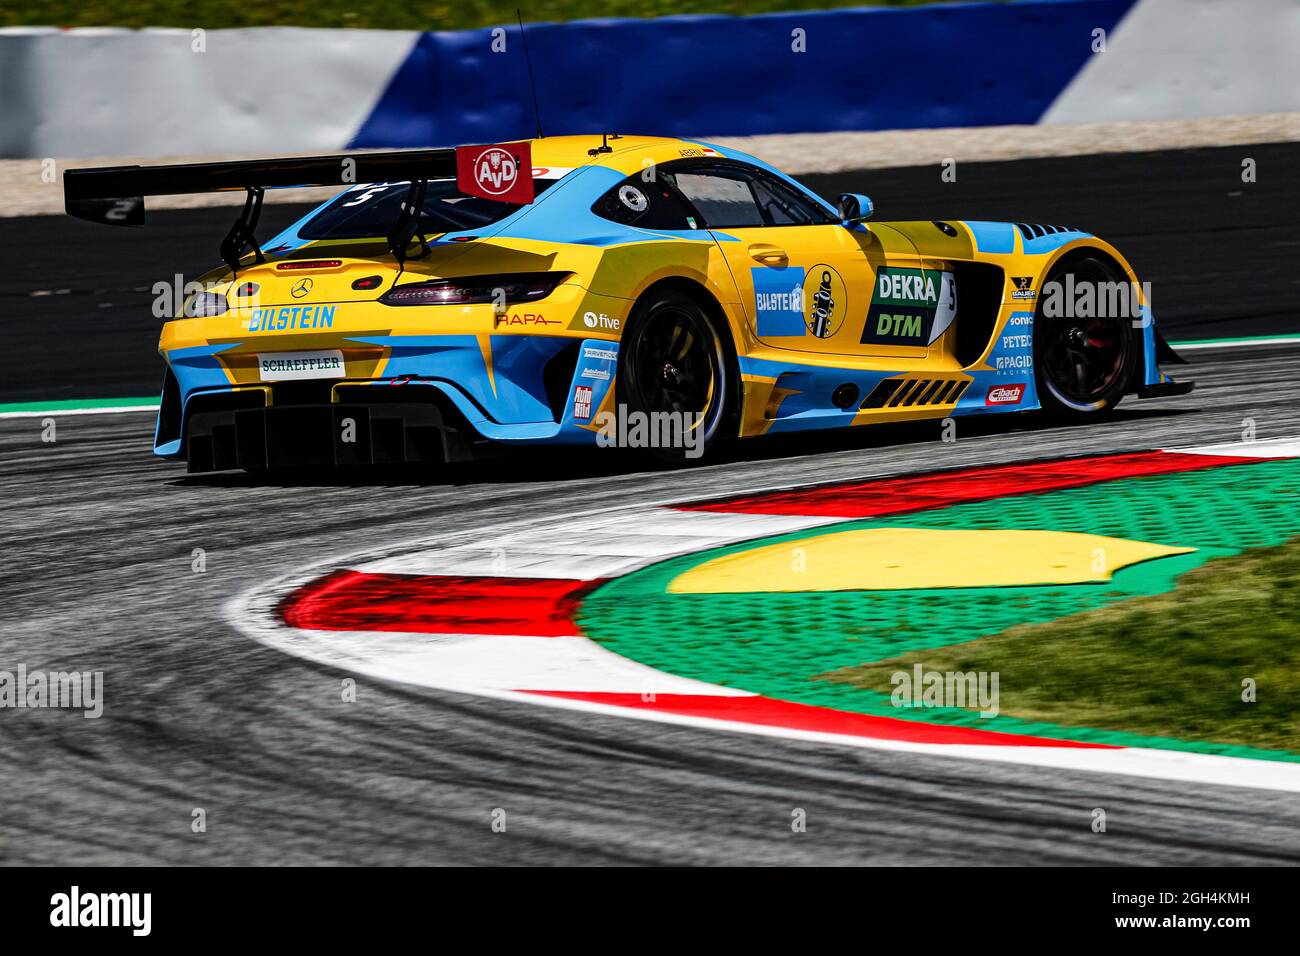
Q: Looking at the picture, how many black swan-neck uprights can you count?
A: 2